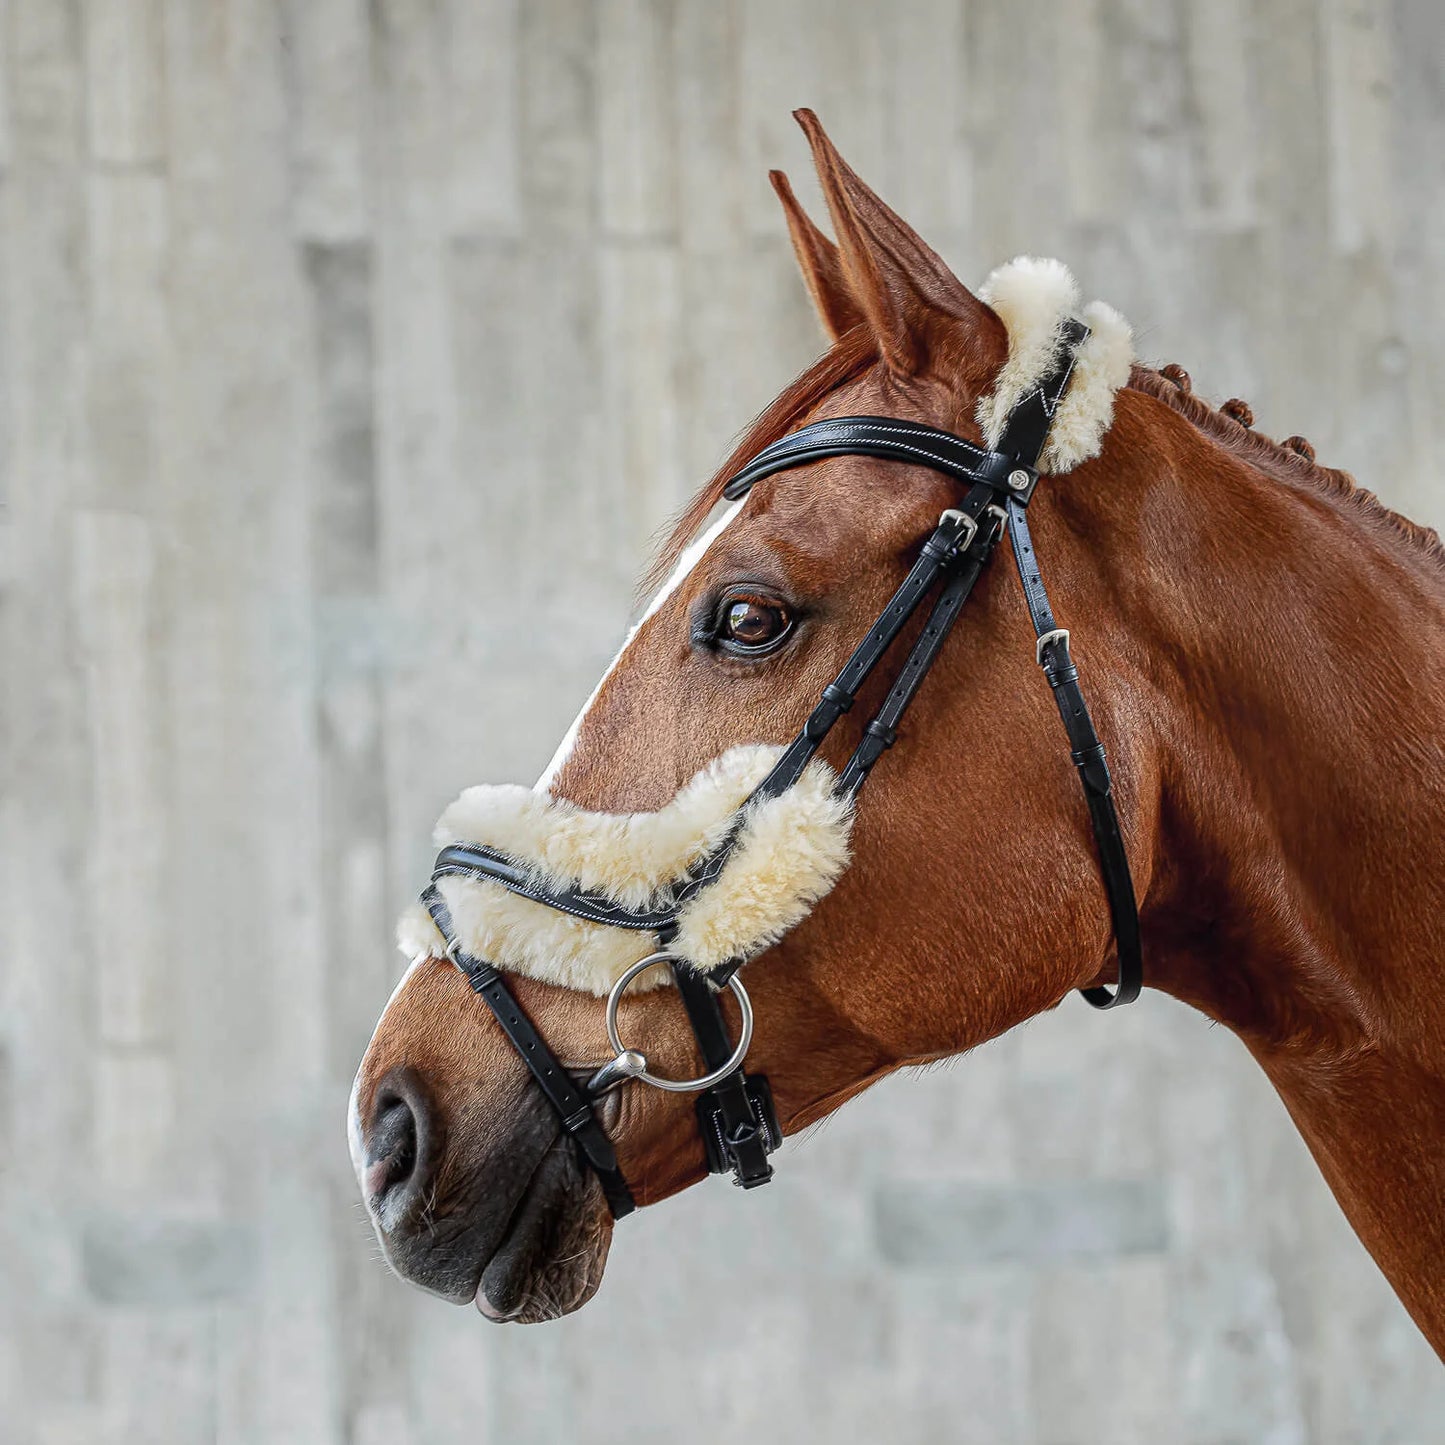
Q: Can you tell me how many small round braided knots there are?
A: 3